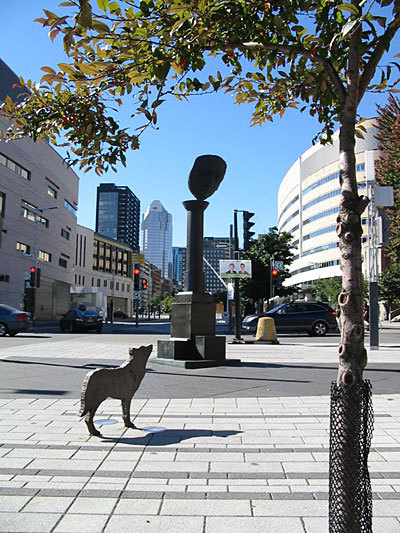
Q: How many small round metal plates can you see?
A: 2